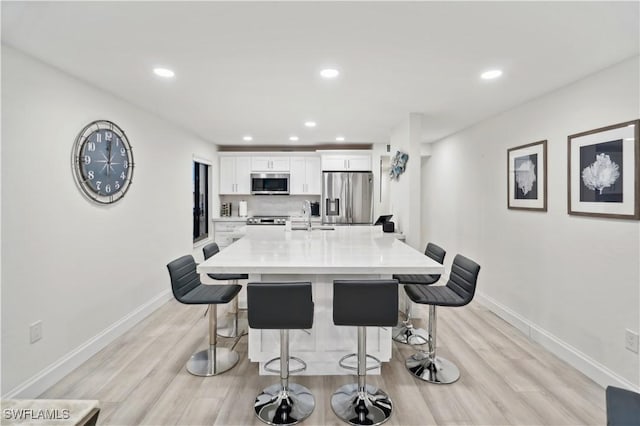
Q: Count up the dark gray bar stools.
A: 6